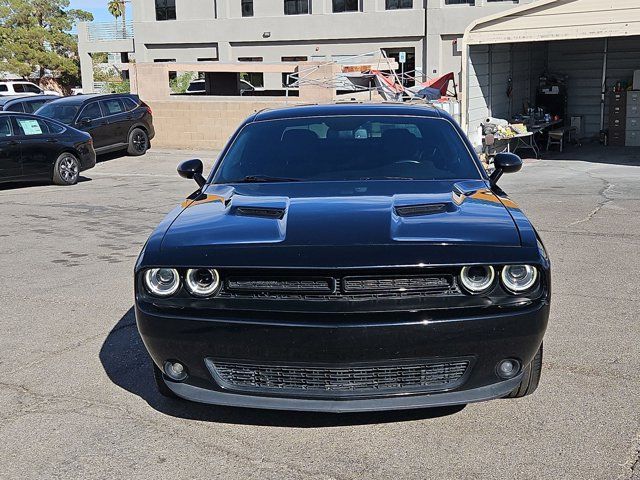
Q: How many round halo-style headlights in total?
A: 4